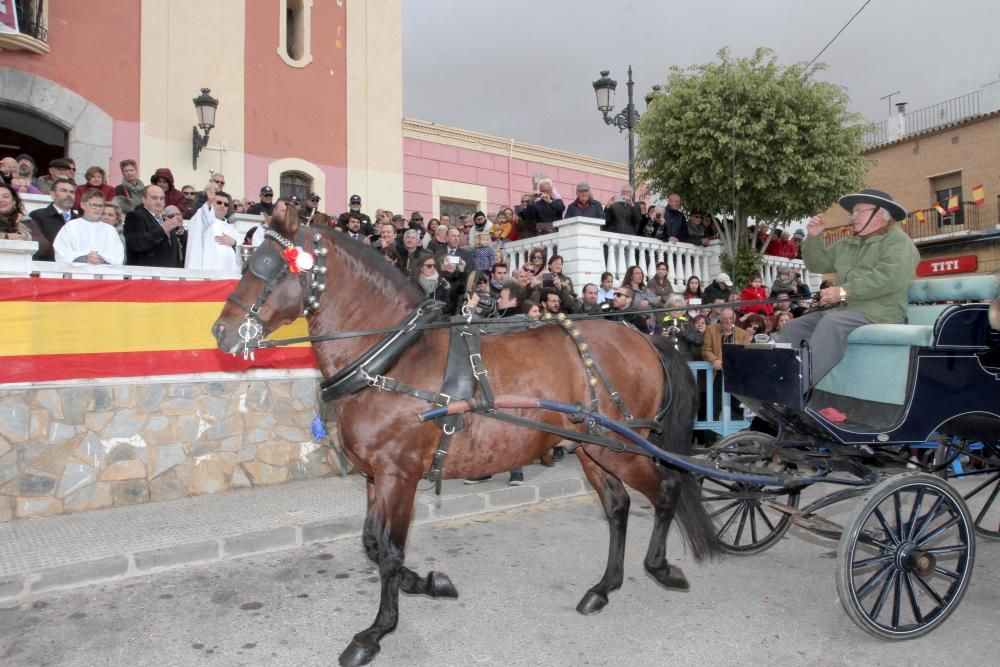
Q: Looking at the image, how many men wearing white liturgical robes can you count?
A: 2